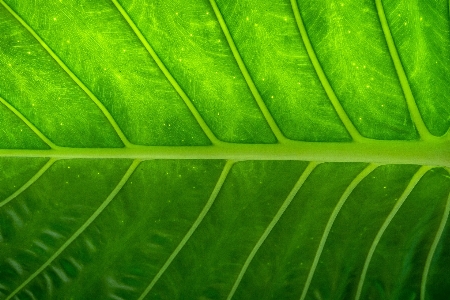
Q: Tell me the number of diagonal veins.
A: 13